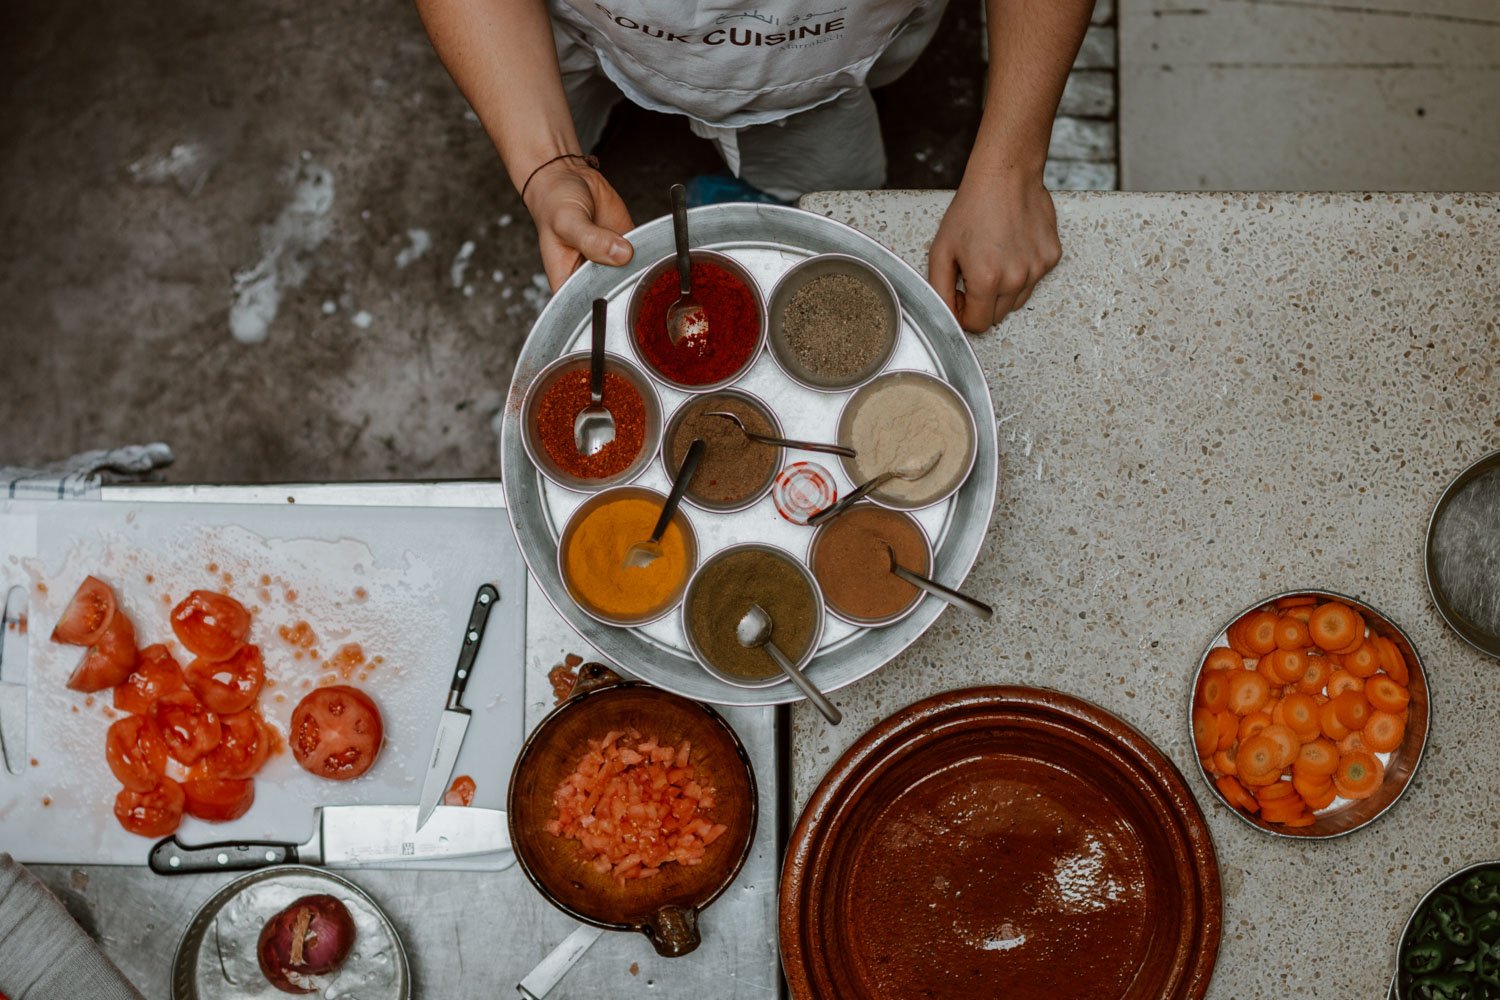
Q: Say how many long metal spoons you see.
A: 7